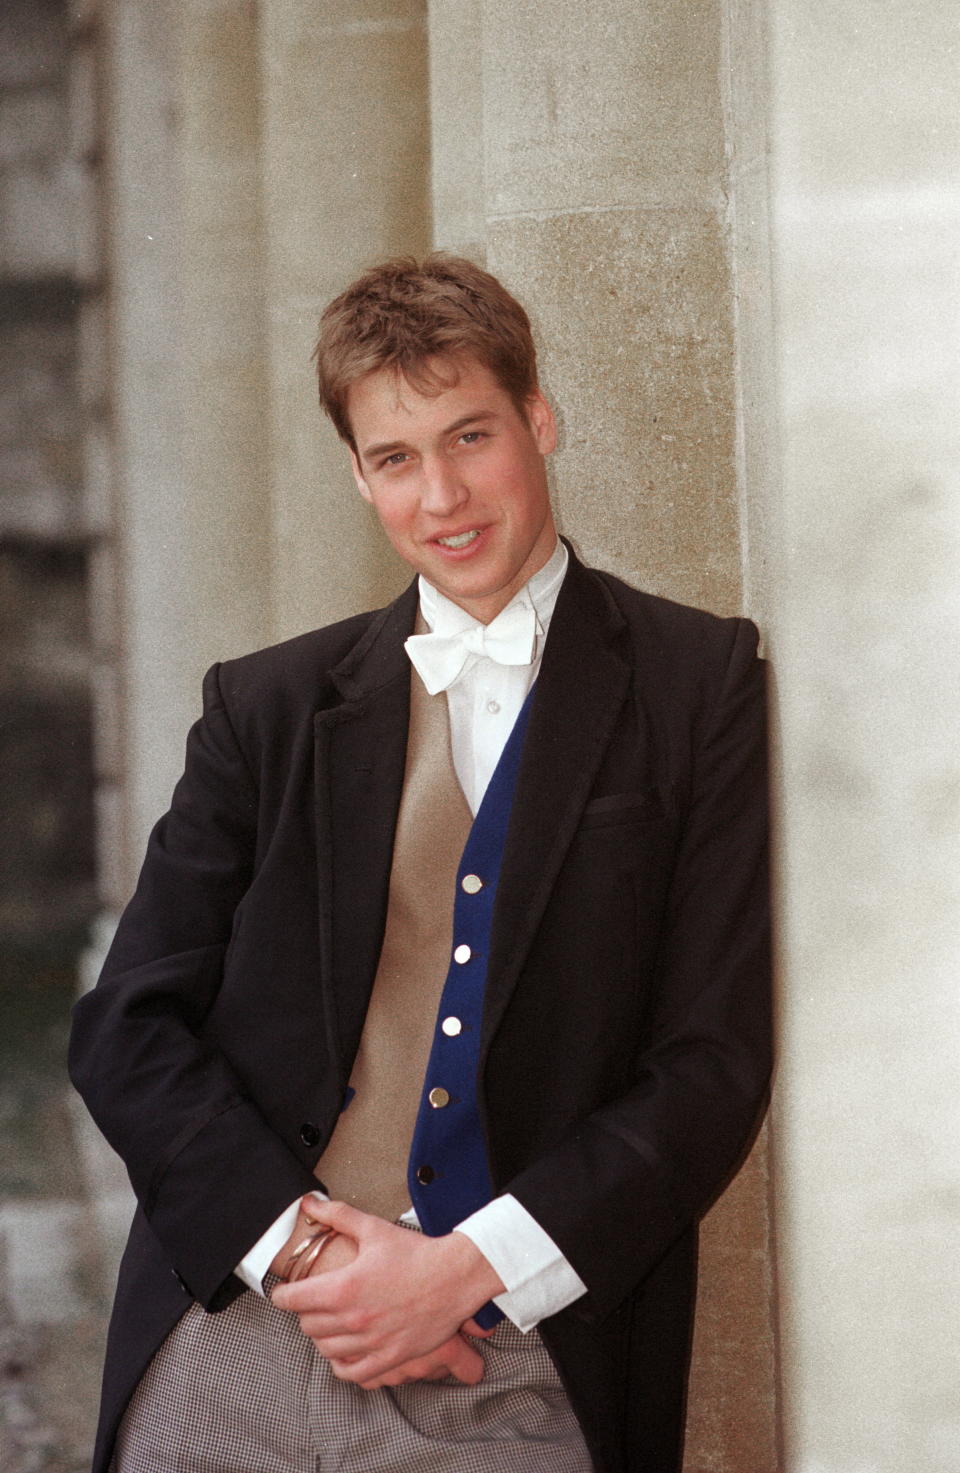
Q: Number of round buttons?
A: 7